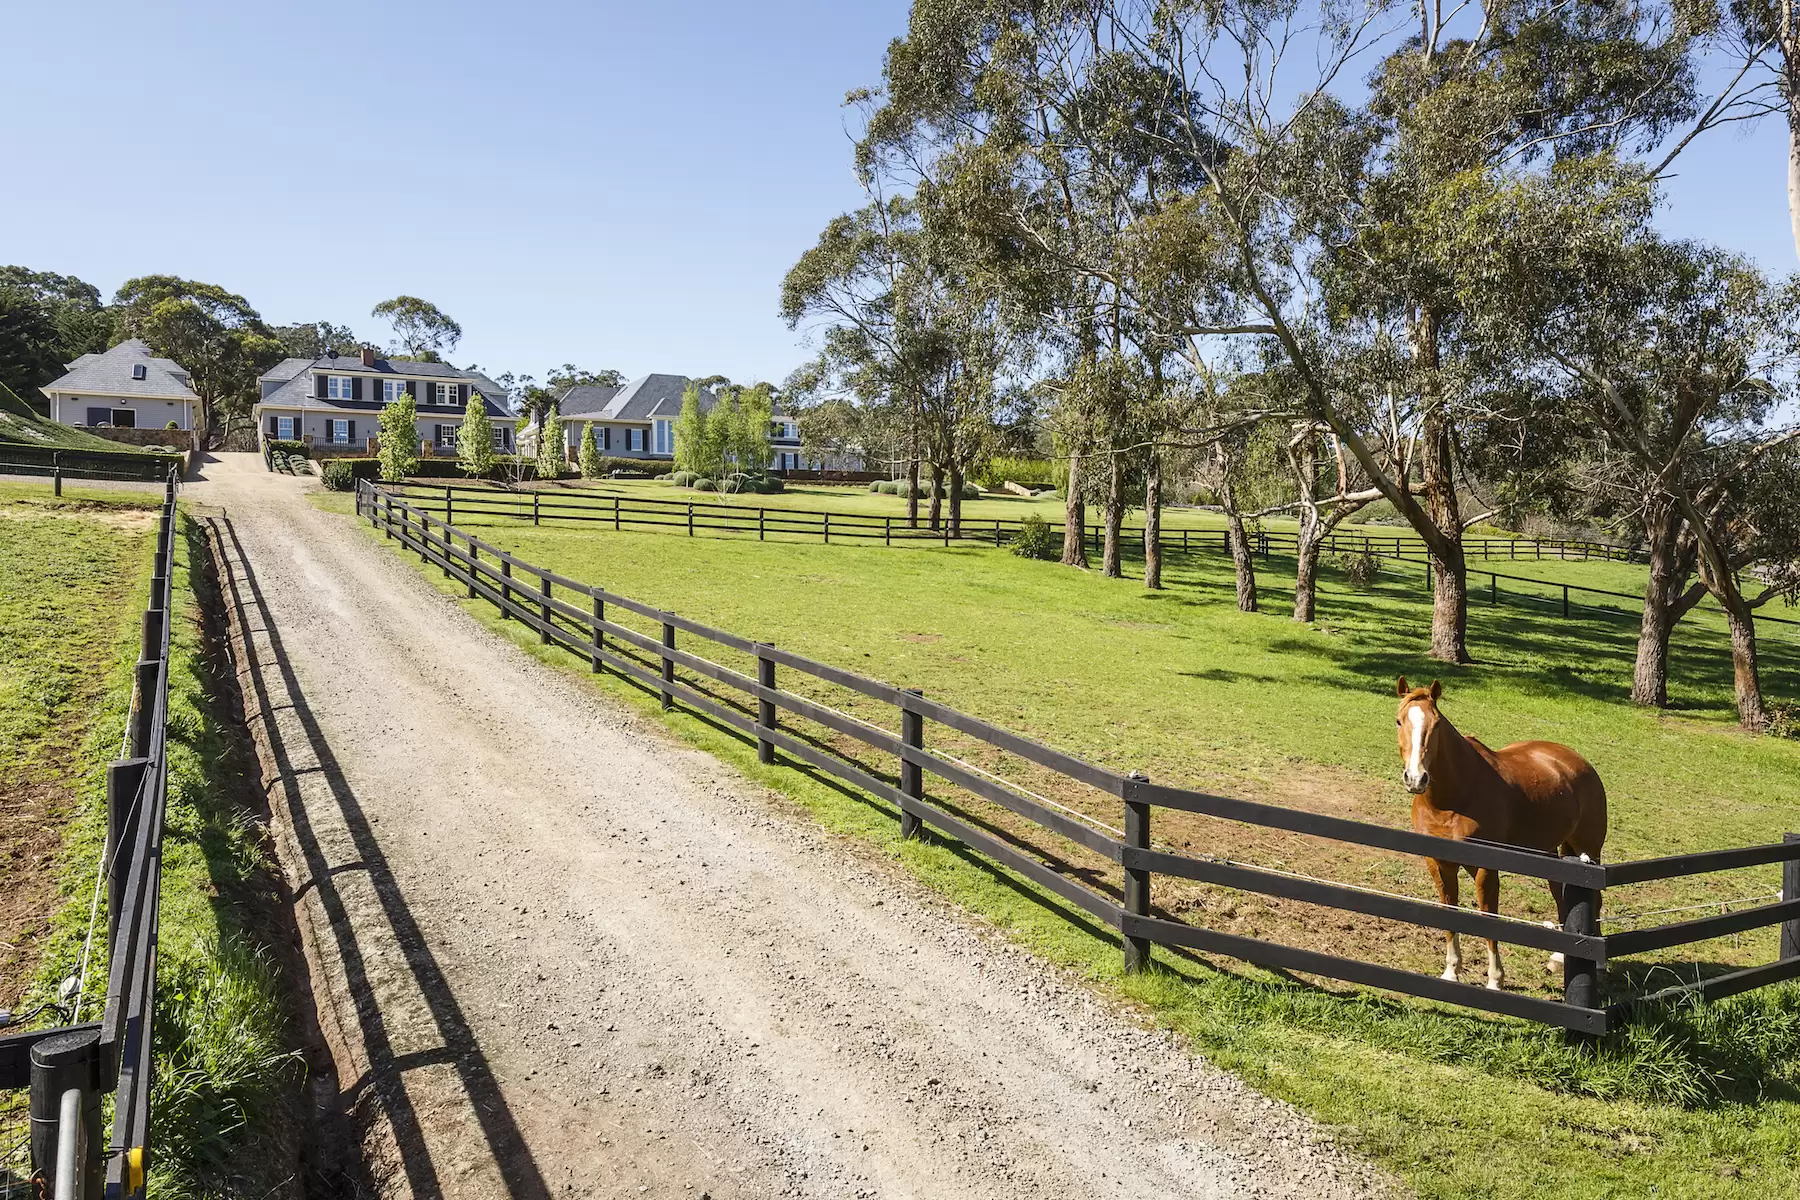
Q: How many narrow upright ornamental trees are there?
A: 4